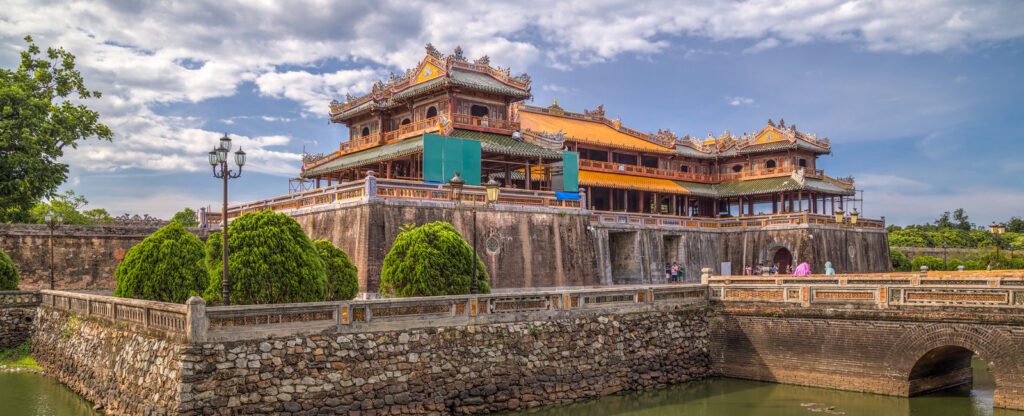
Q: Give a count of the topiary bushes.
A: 5